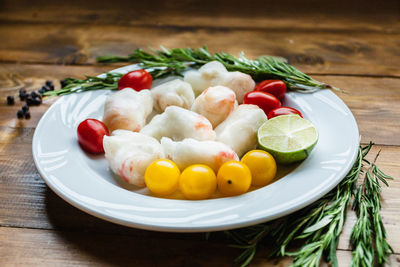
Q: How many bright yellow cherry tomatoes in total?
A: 4